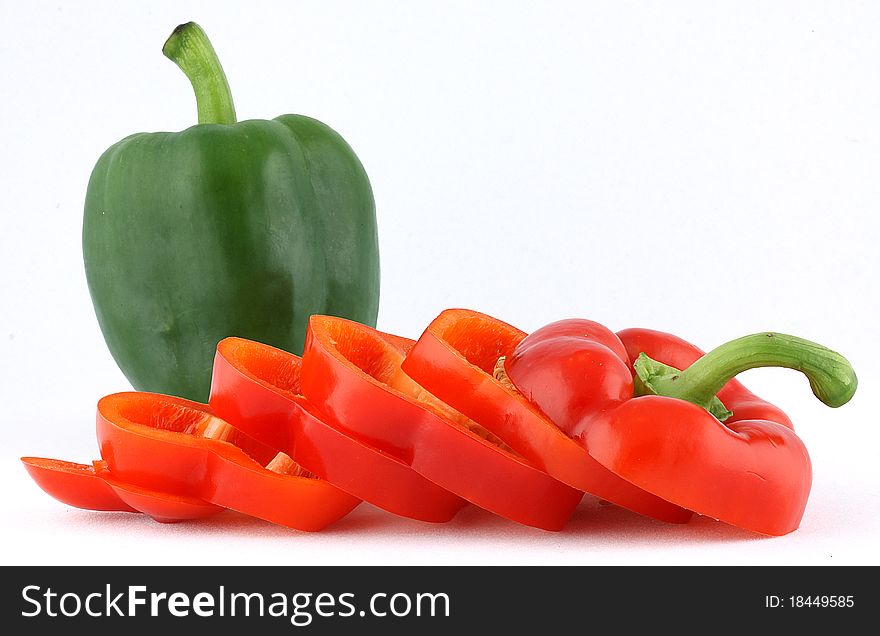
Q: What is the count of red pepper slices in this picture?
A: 6